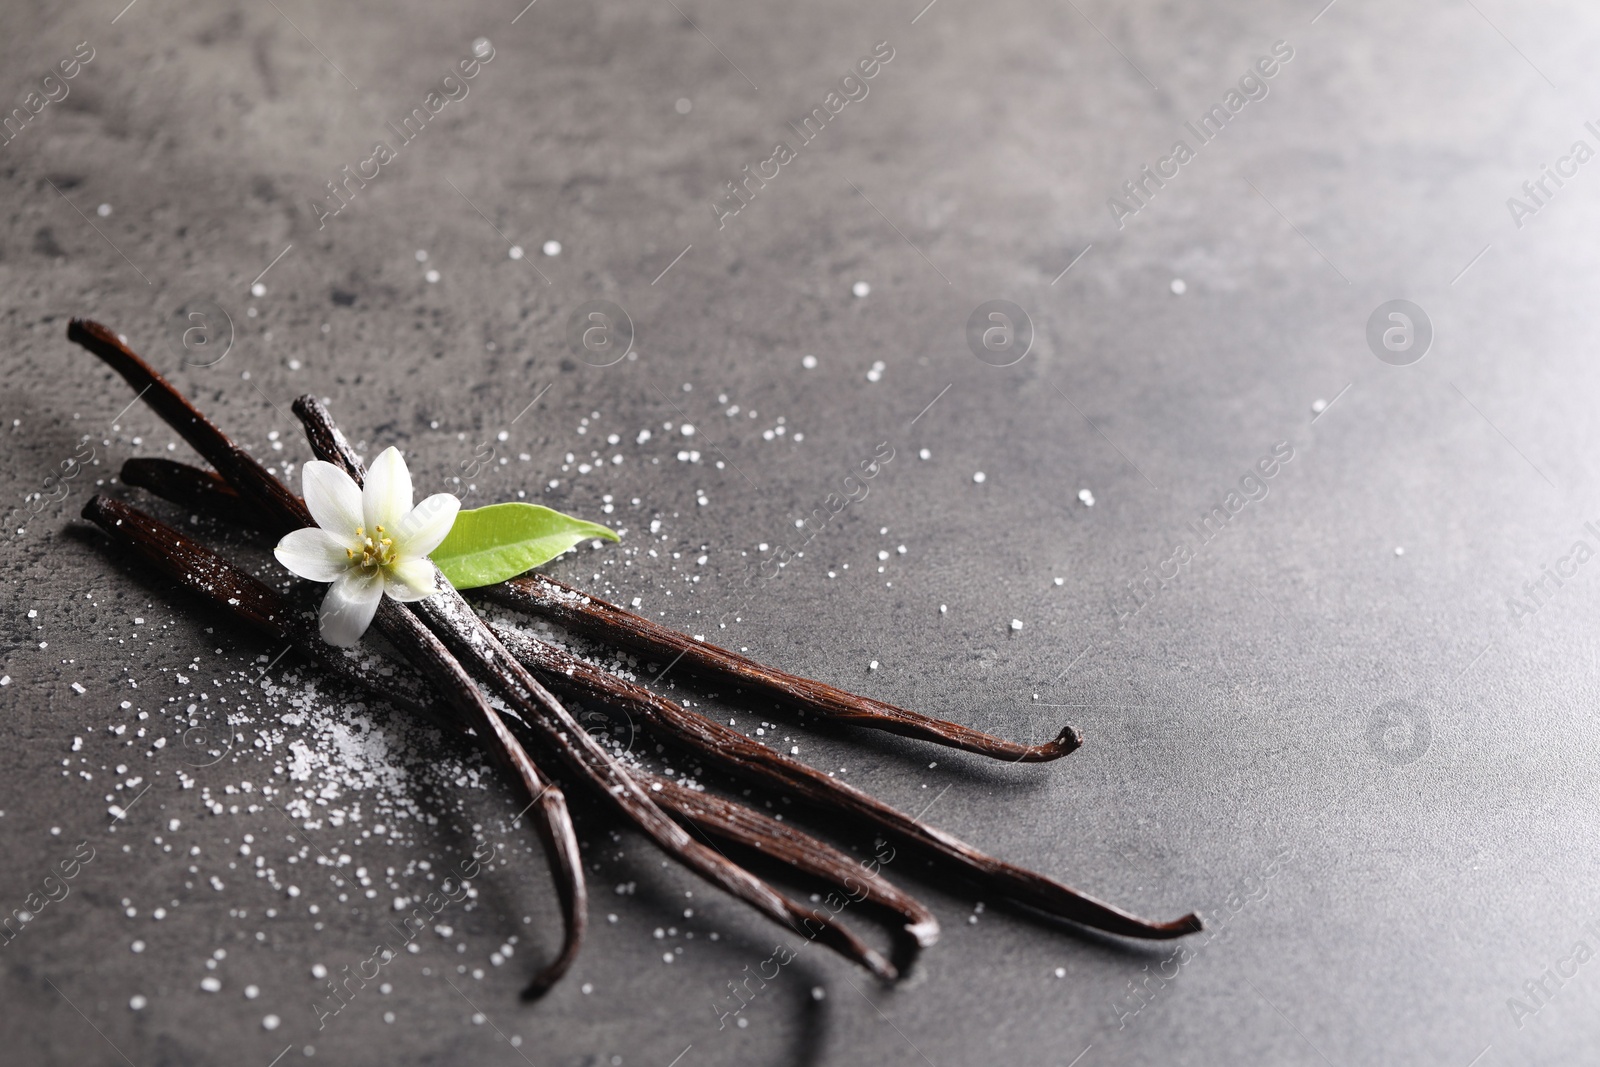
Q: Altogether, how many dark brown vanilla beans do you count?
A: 5